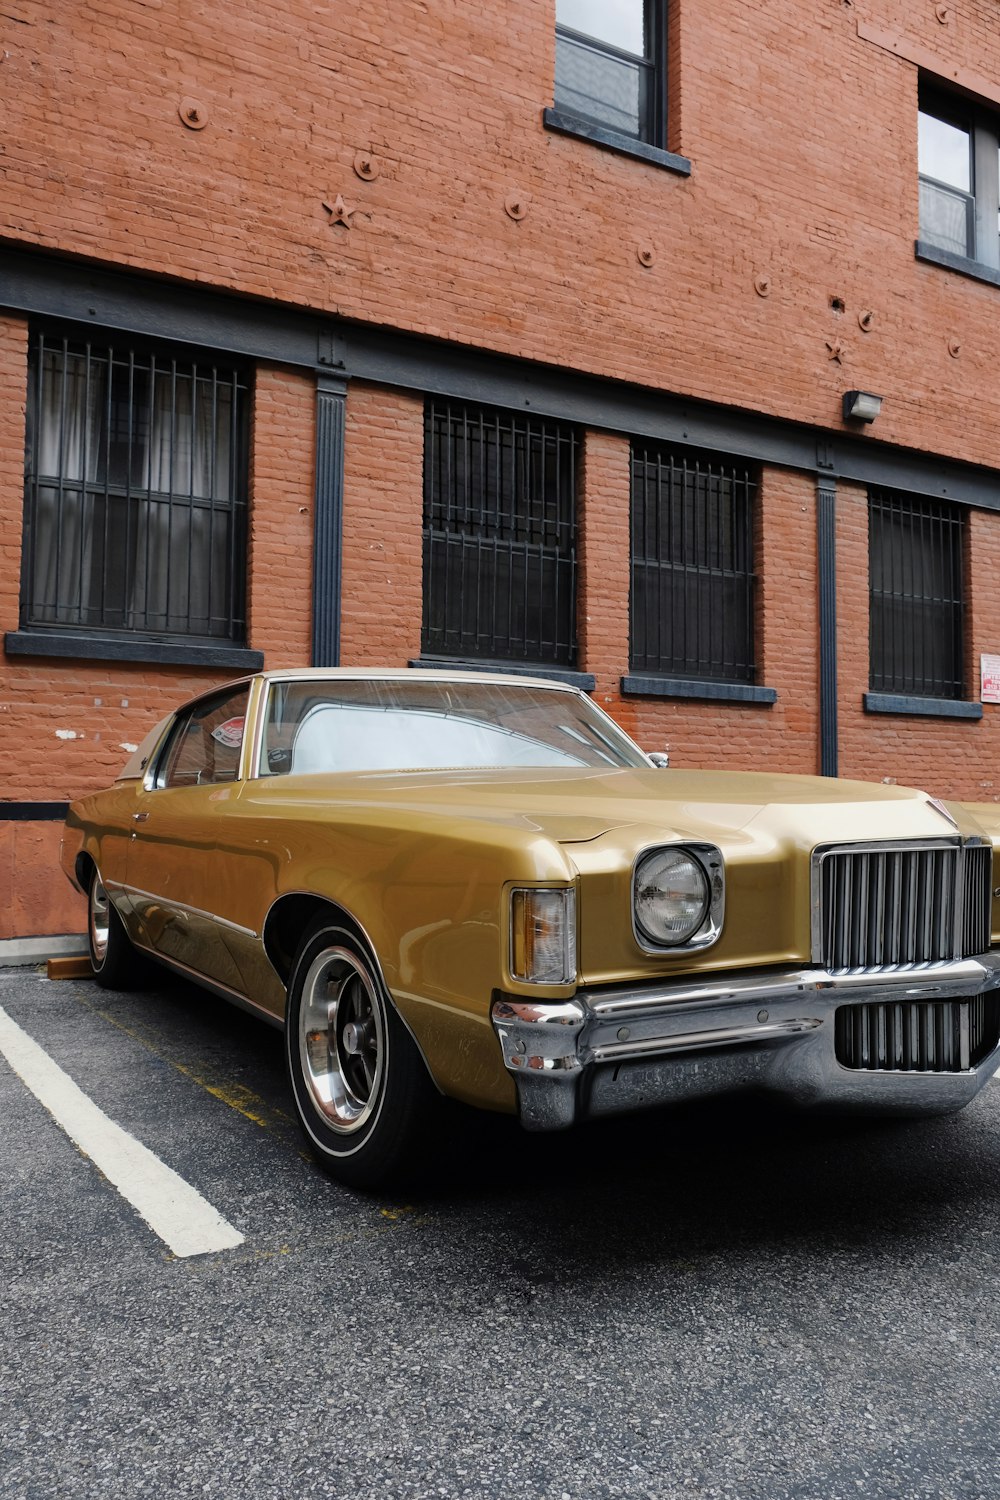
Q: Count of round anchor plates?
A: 8